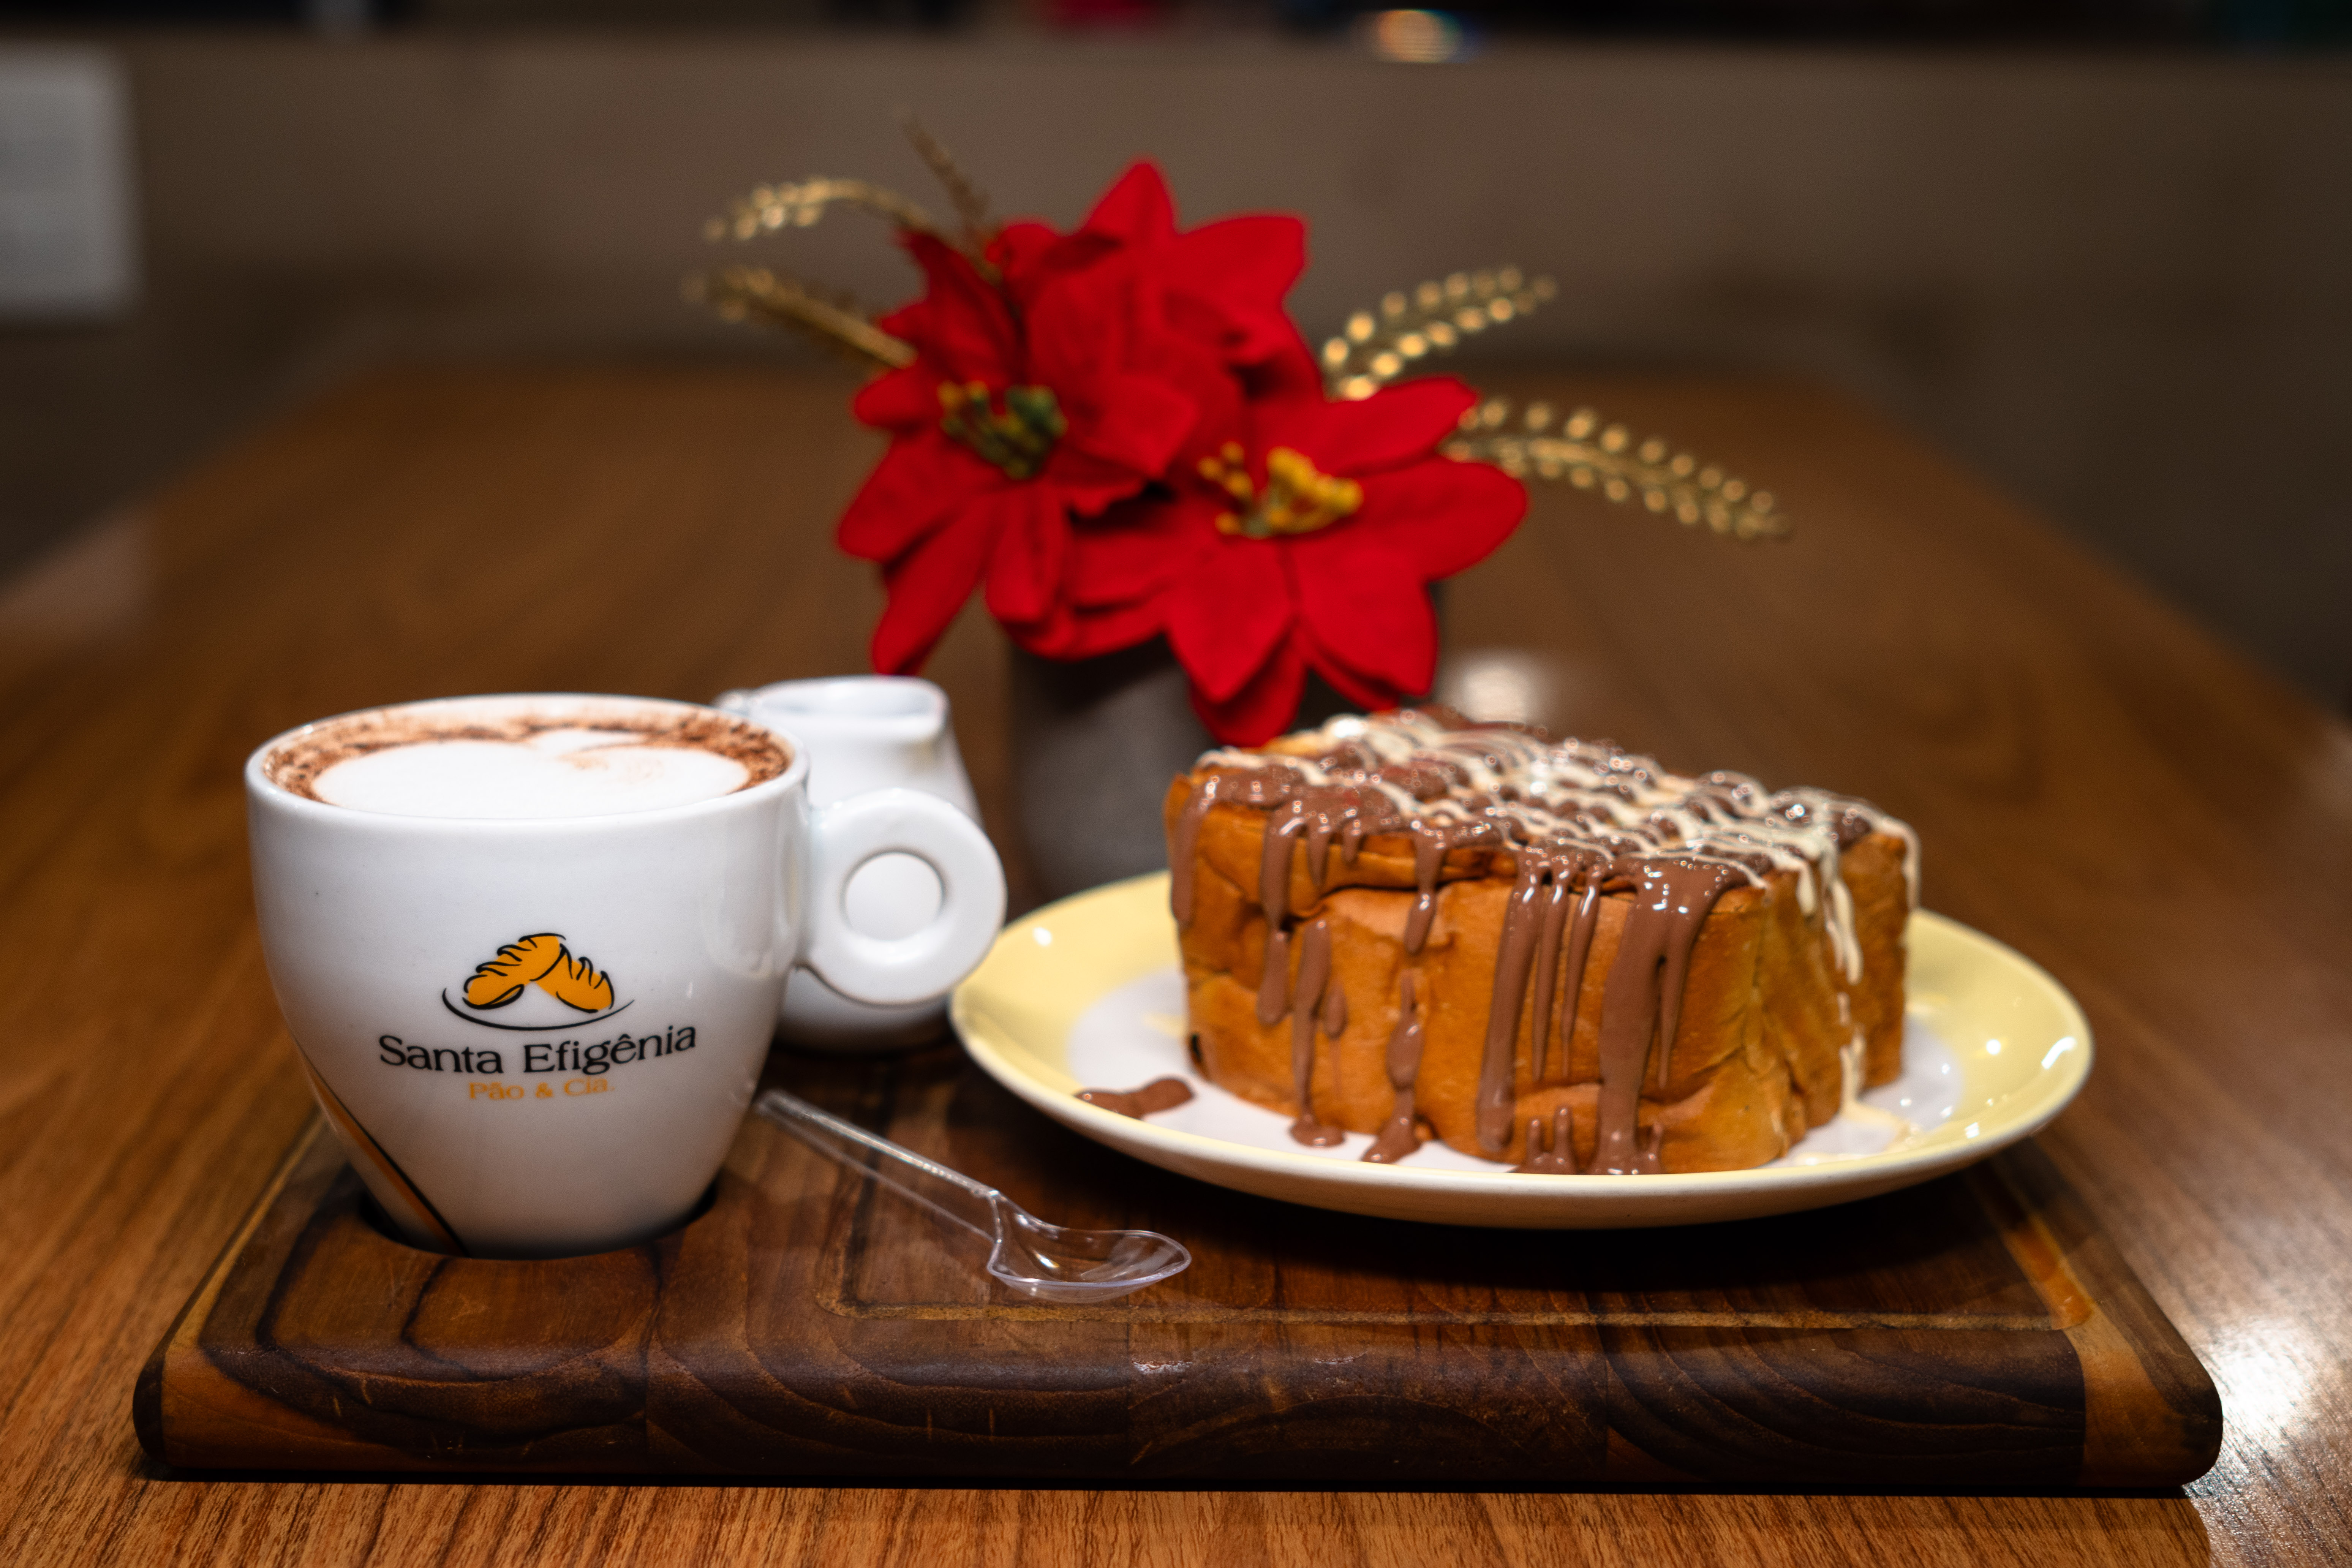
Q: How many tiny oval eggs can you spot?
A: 0